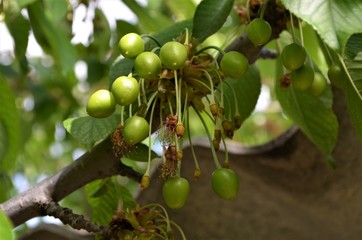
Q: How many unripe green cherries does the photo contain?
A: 14